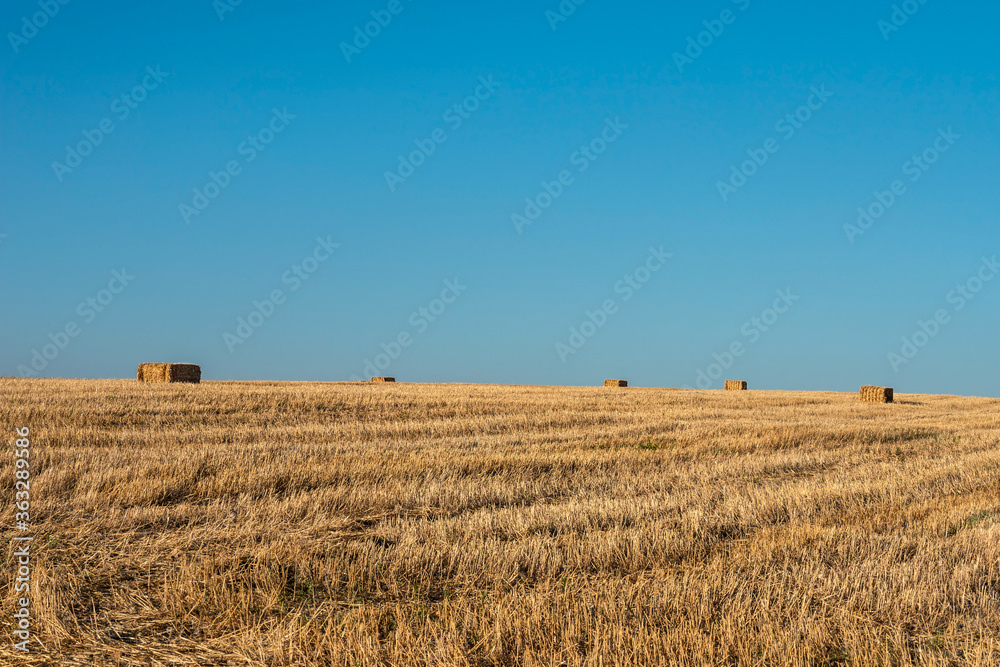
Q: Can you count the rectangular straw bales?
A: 5